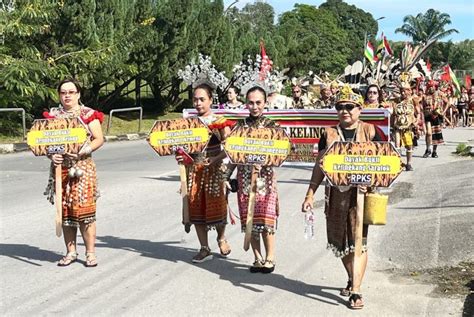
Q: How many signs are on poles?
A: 4